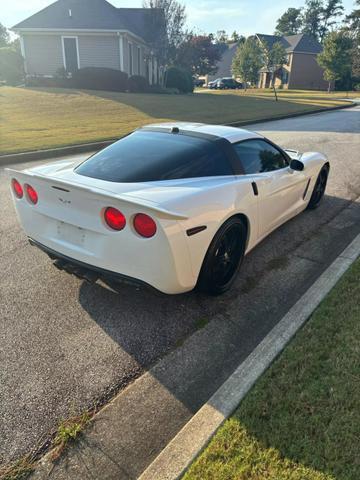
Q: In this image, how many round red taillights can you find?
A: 4